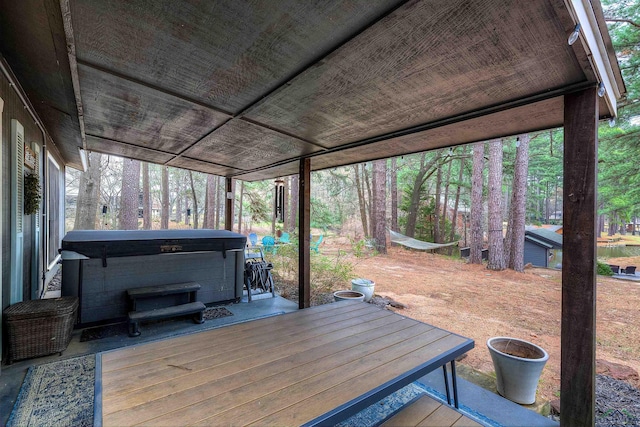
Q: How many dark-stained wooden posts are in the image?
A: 3